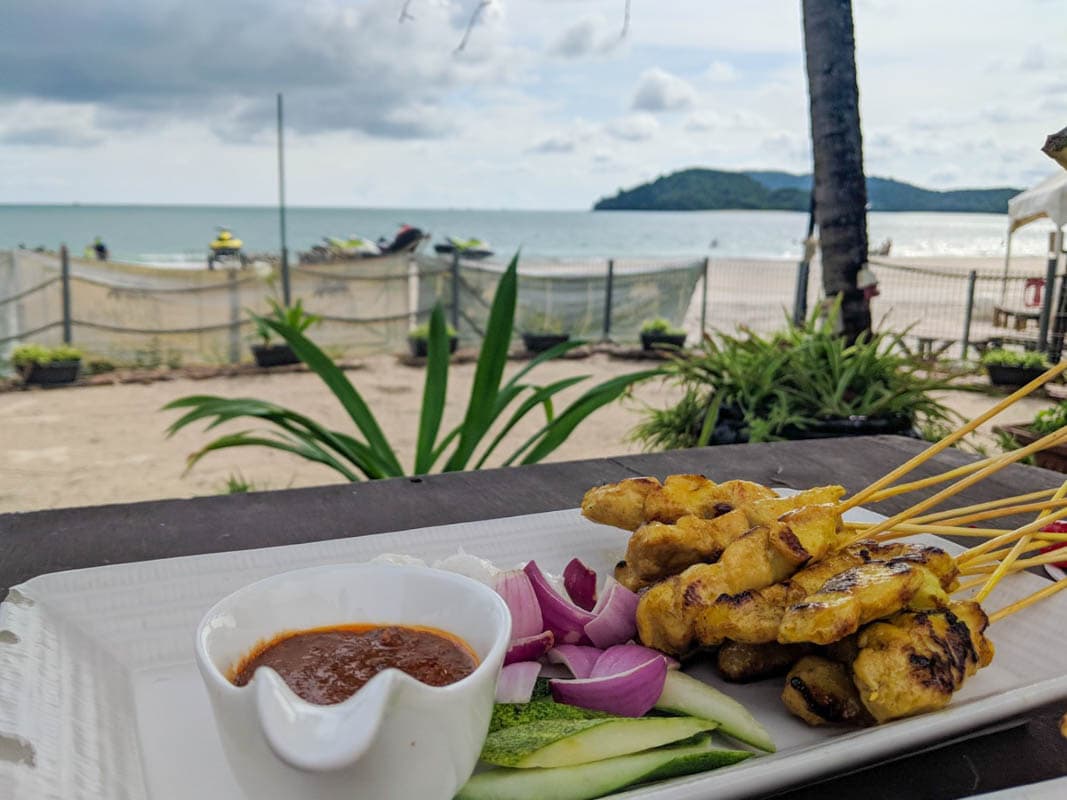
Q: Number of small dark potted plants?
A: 6